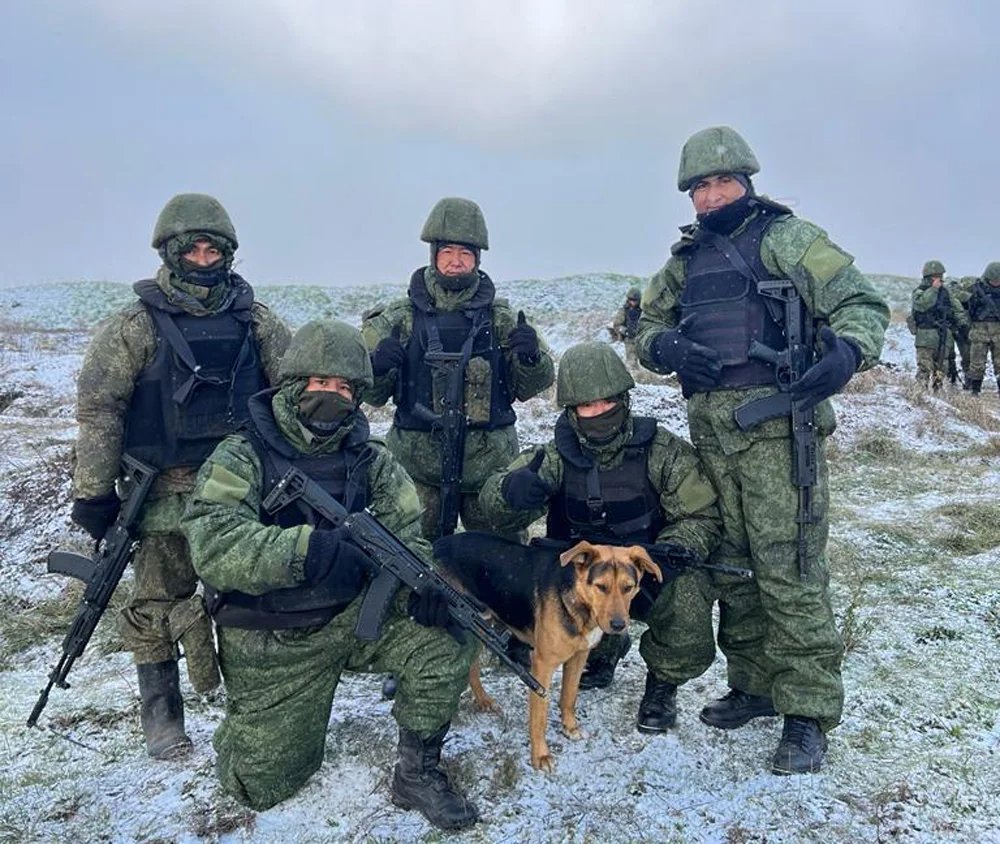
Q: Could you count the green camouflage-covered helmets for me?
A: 8